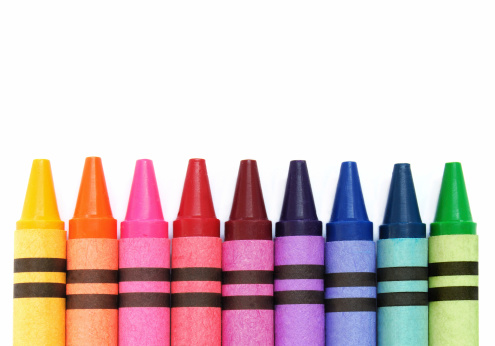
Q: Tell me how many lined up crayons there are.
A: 9